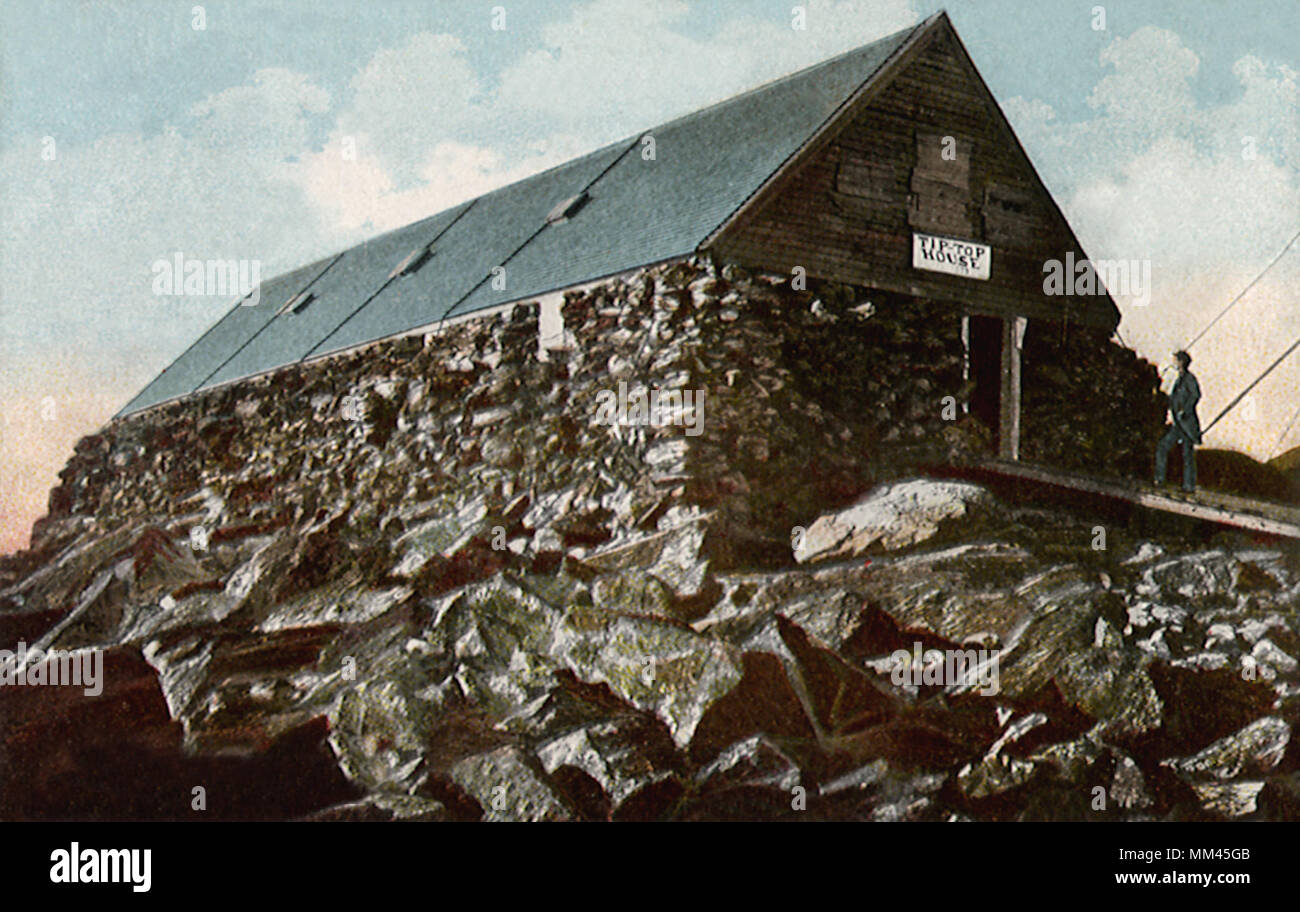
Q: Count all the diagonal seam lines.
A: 3